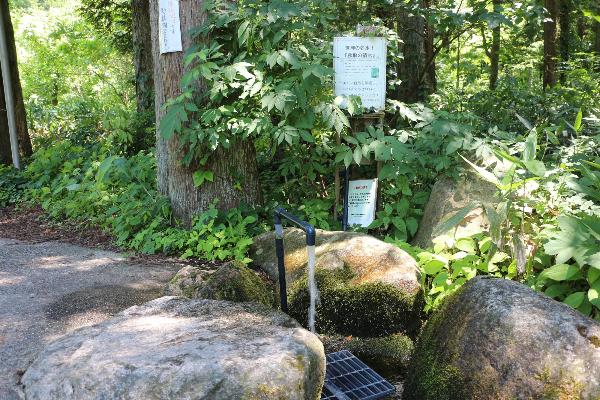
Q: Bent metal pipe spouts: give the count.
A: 1